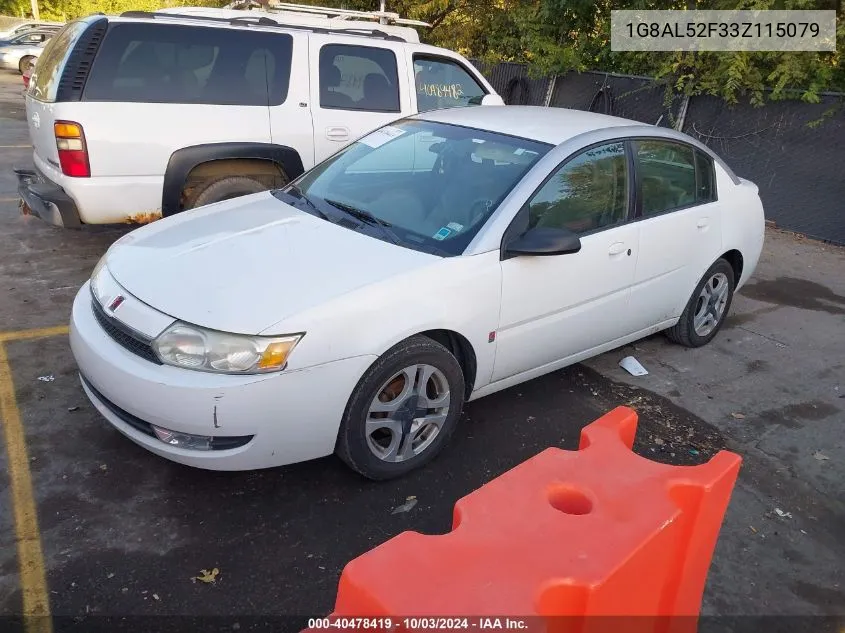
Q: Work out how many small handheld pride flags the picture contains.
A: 0